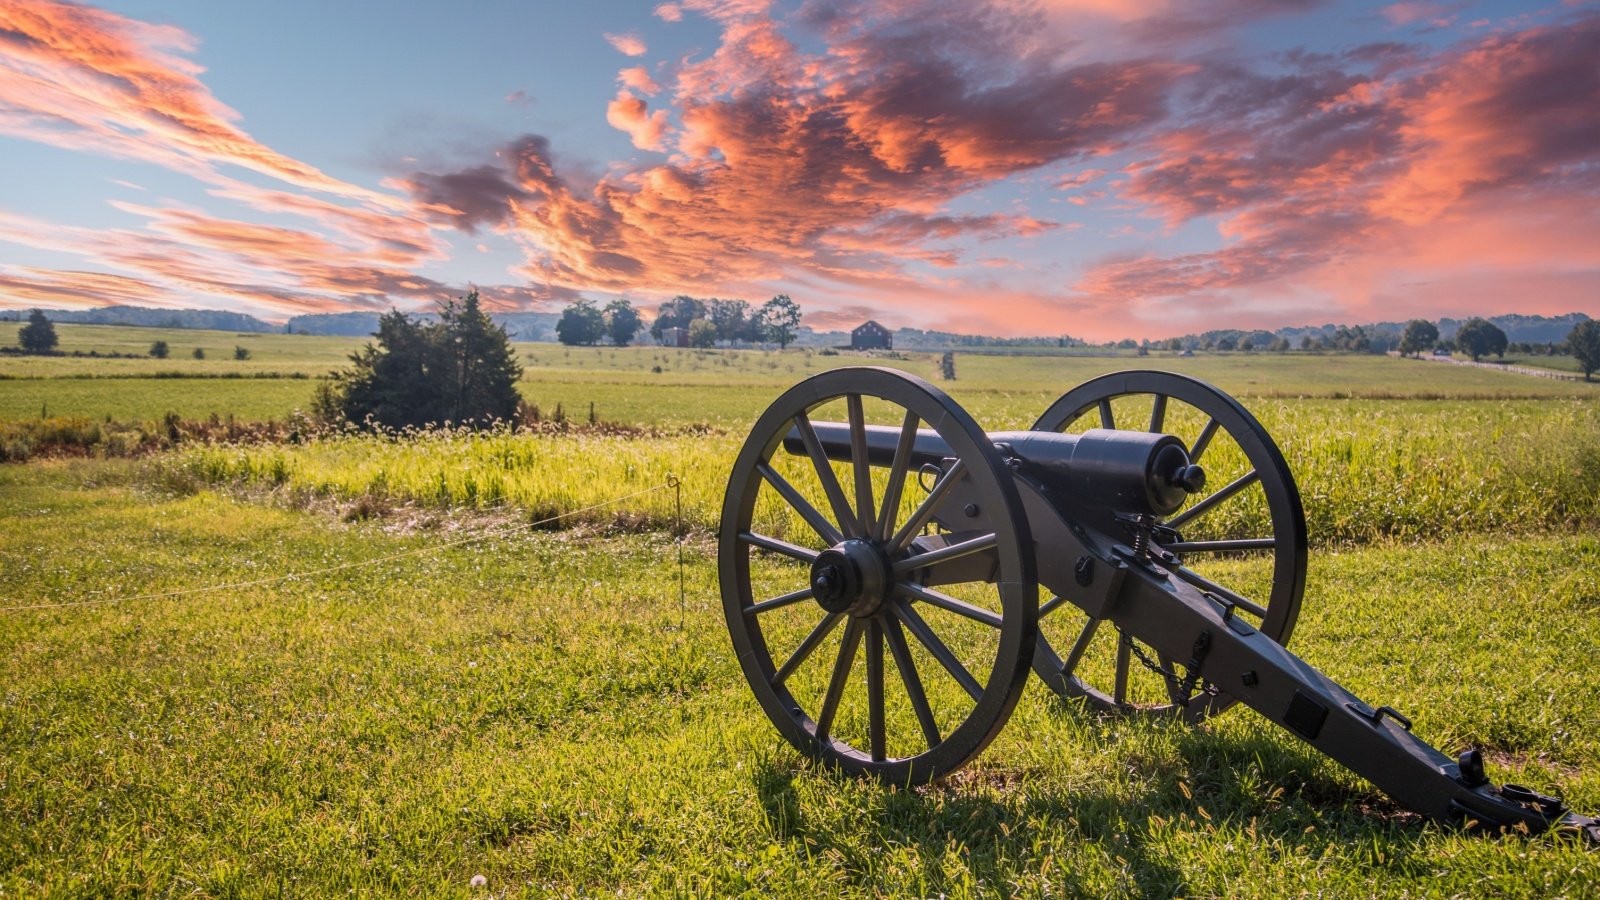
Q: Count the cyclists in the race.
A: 0